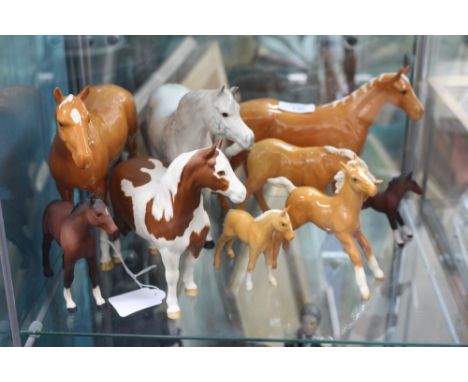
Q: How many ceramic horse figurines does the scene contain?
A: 9